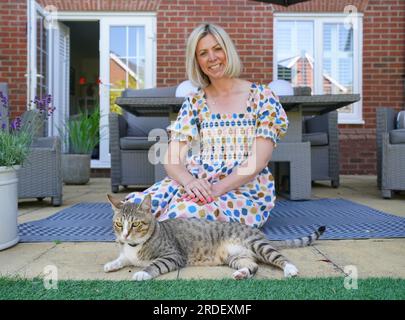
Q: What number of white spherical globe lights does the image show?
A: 2